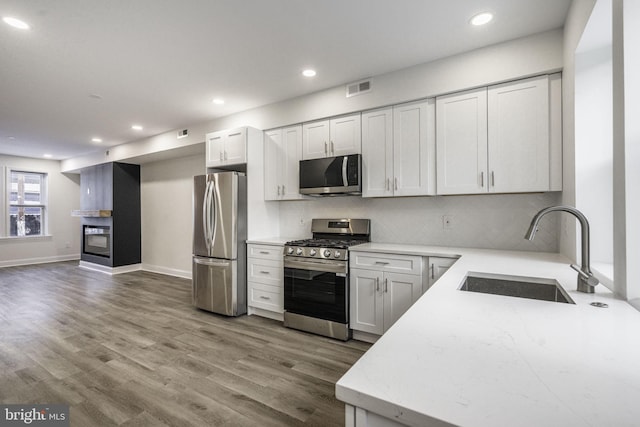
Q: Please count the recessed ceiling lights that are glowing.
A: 7